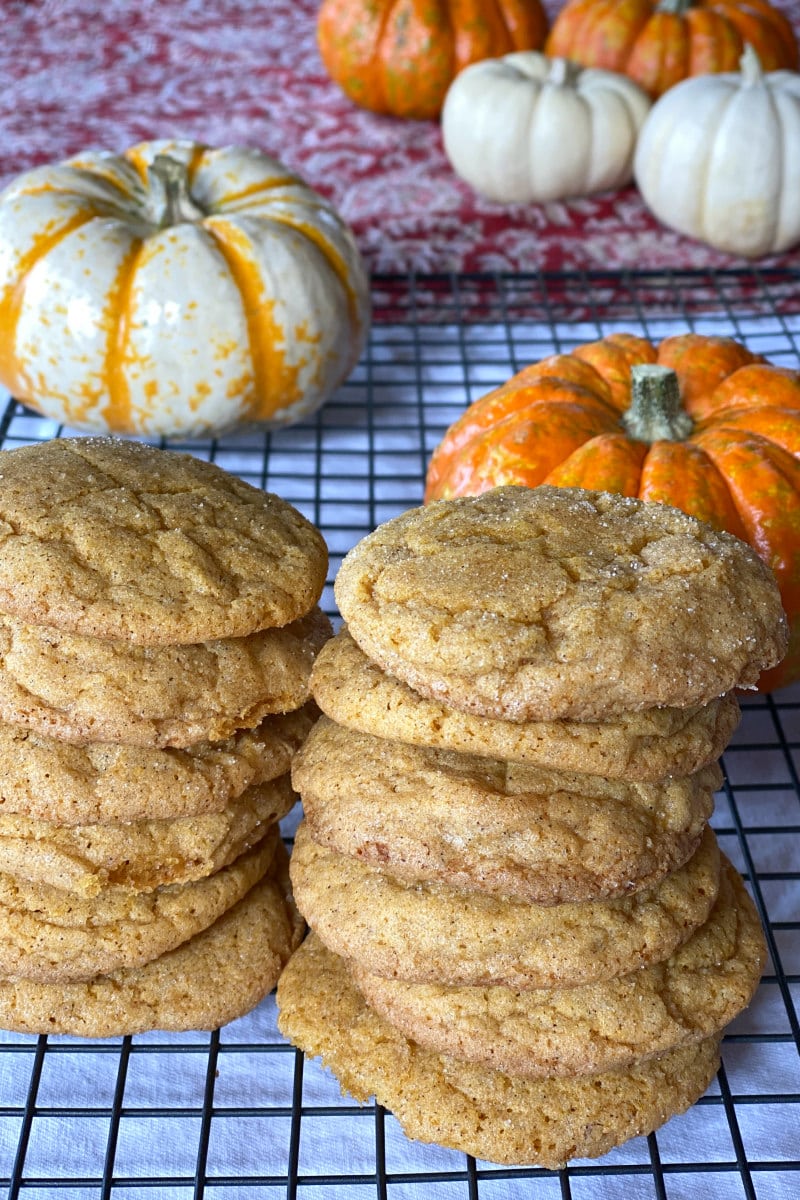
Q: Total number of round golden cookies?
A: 12